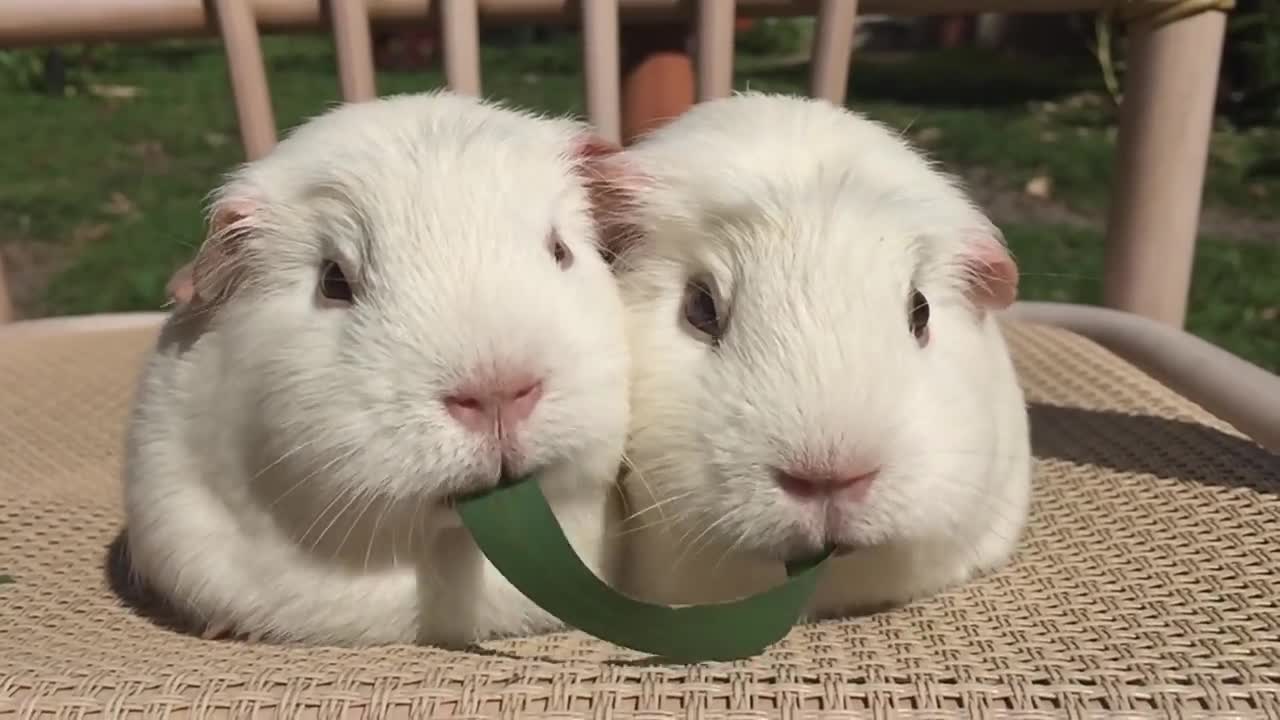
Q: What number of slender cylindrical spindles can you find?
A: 6